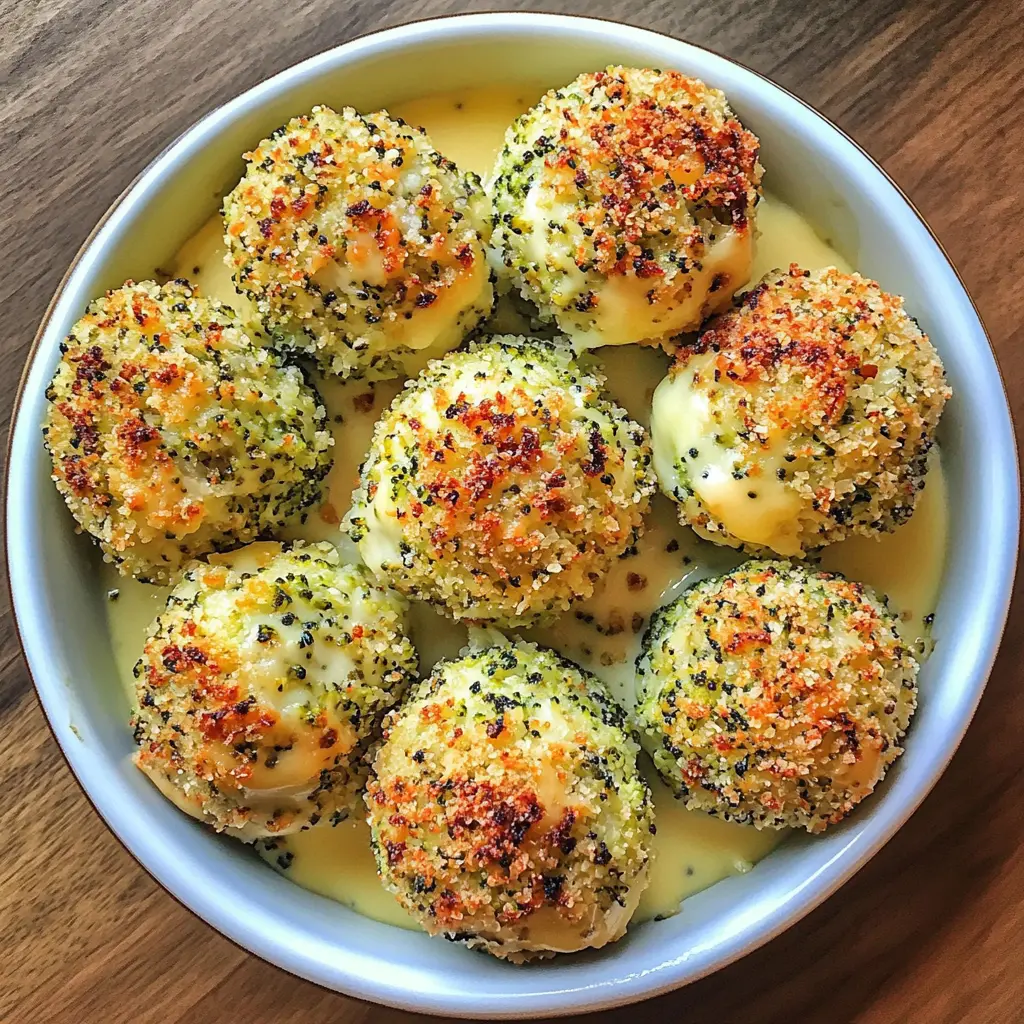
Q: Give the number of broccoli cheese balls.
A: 8